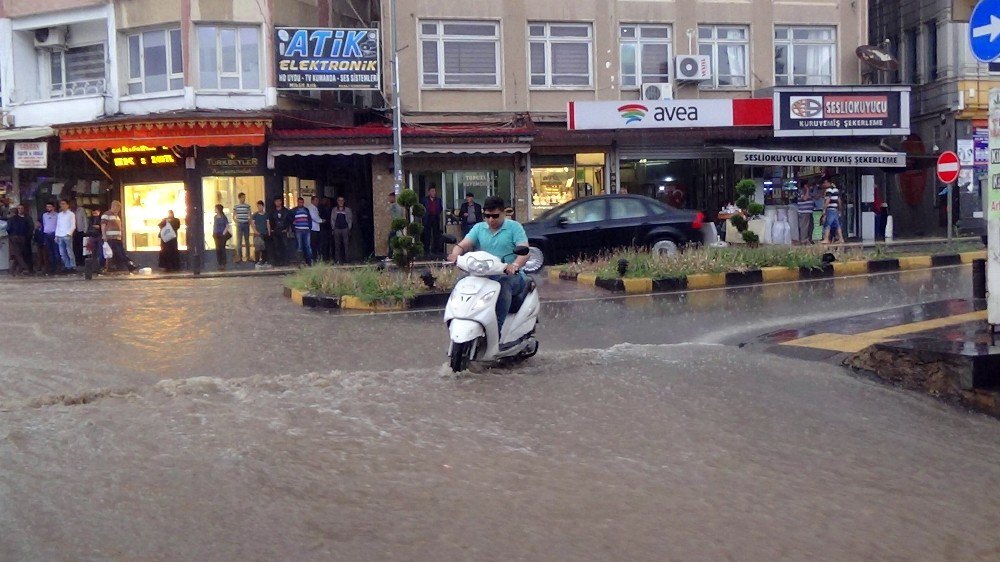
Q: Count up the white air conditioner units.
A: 3